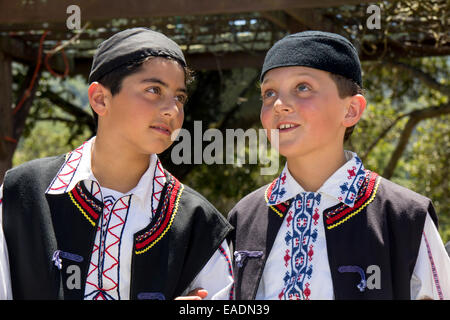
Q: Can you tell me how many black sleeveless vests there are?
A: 2